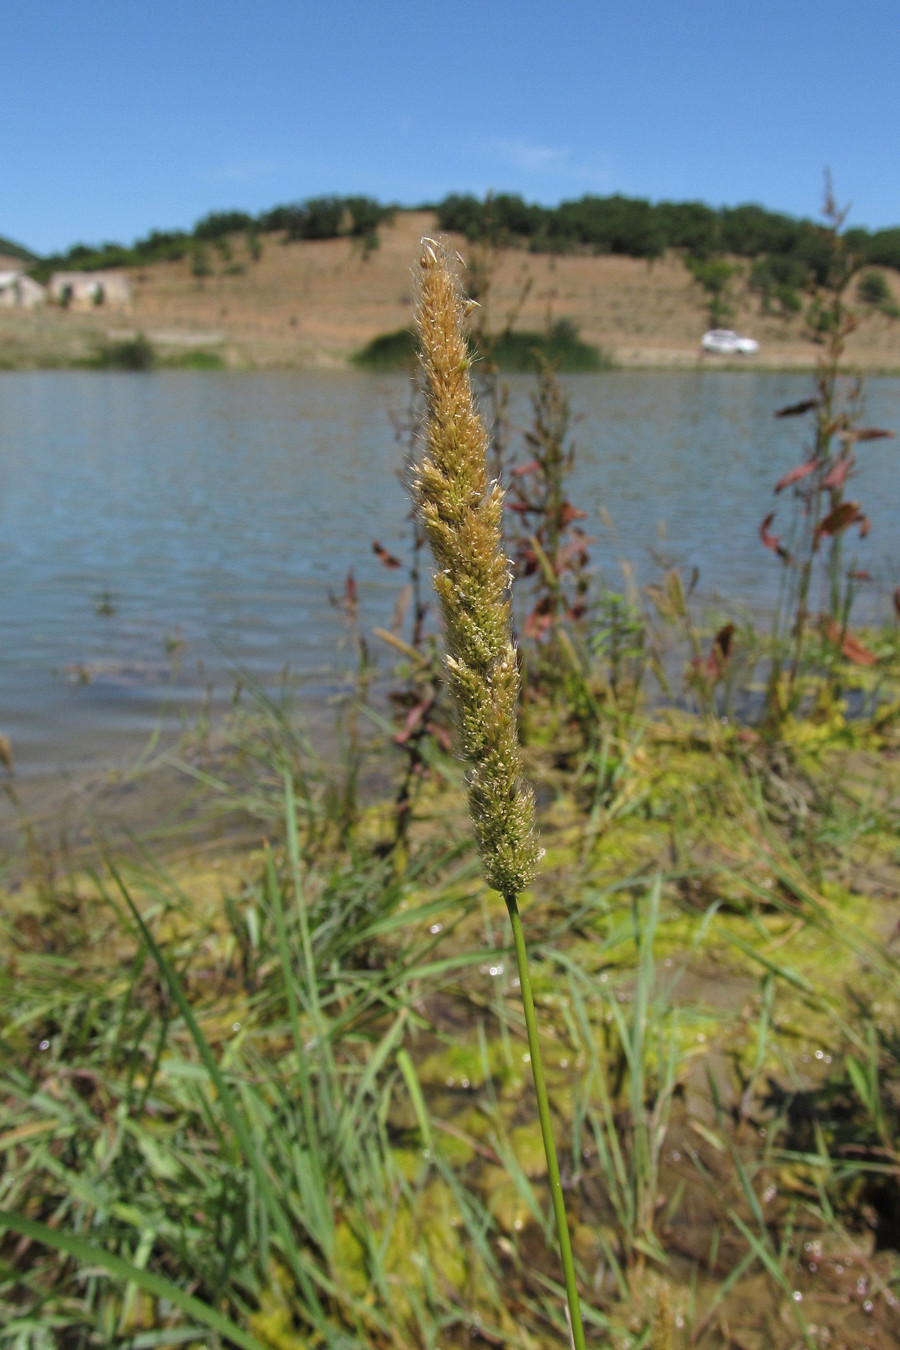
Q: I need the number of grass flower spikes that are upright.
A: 1